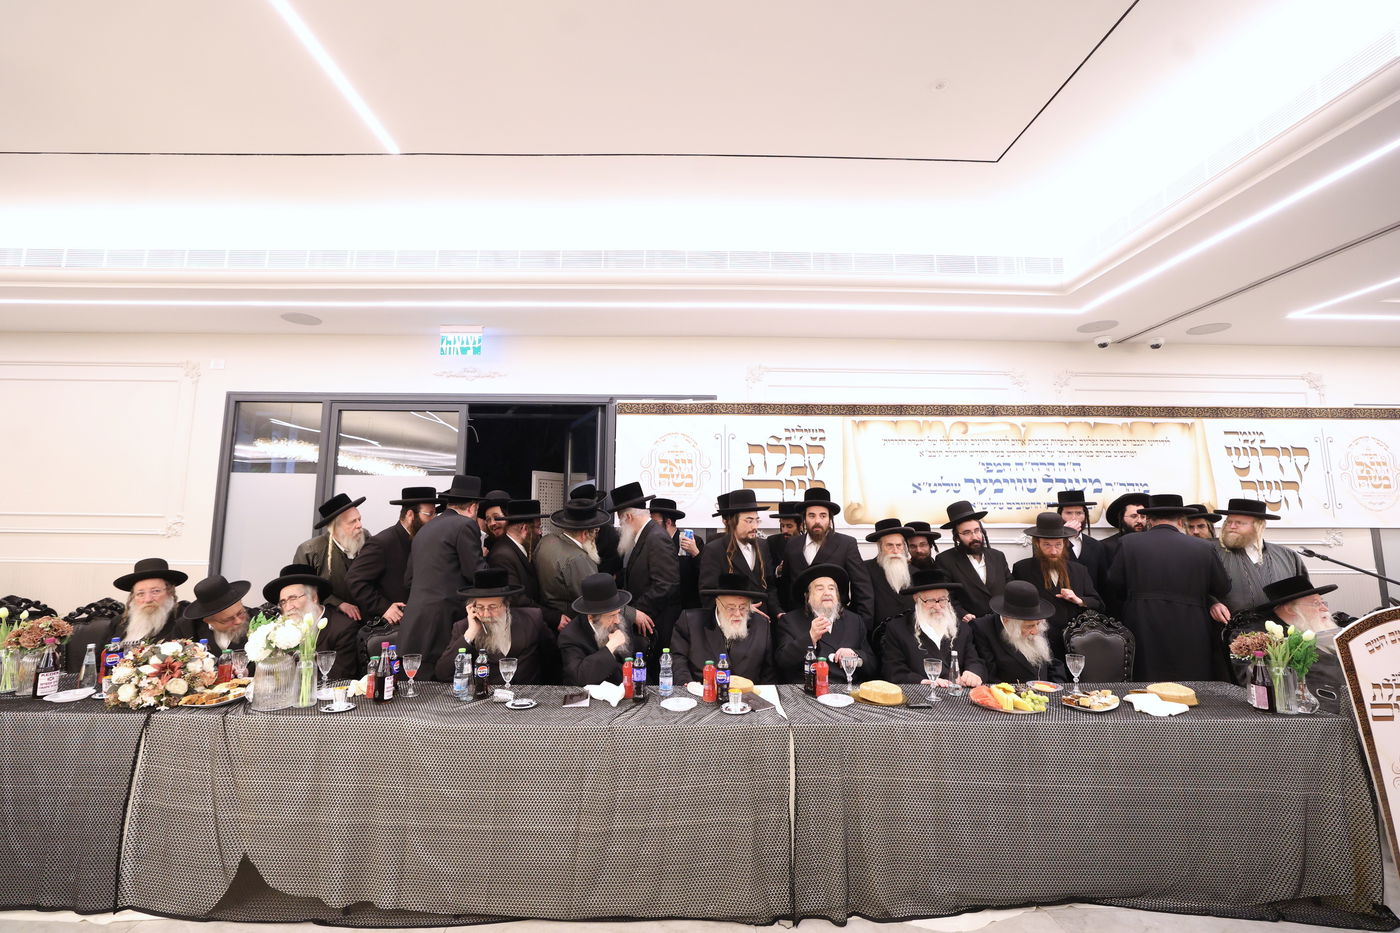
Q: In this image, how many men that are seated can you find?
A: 10